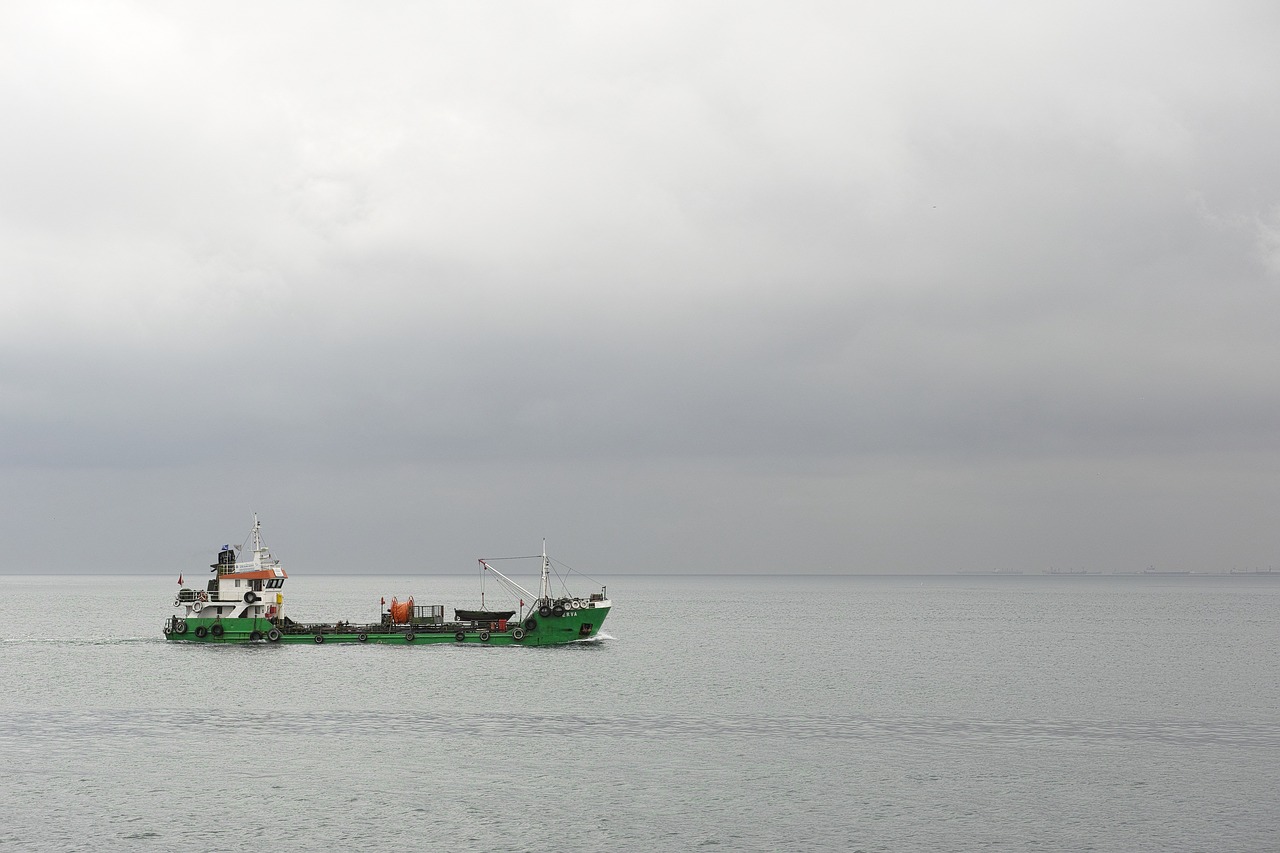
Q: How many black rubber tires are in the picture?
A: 15